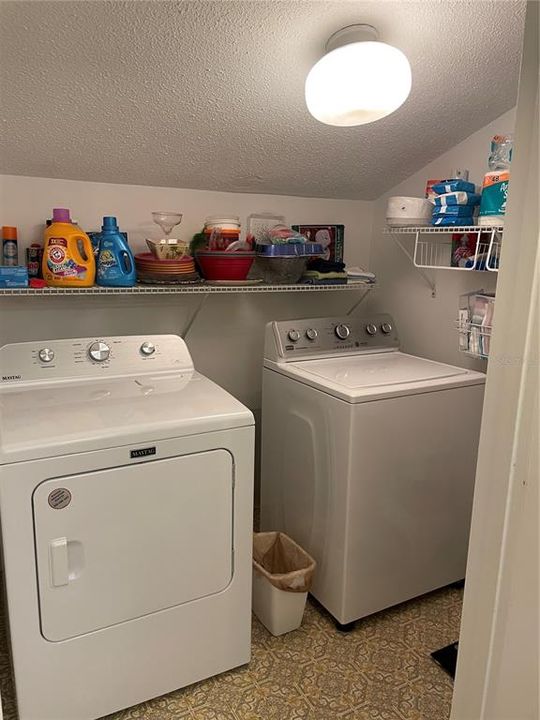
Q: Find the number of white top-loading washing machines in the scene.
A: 1